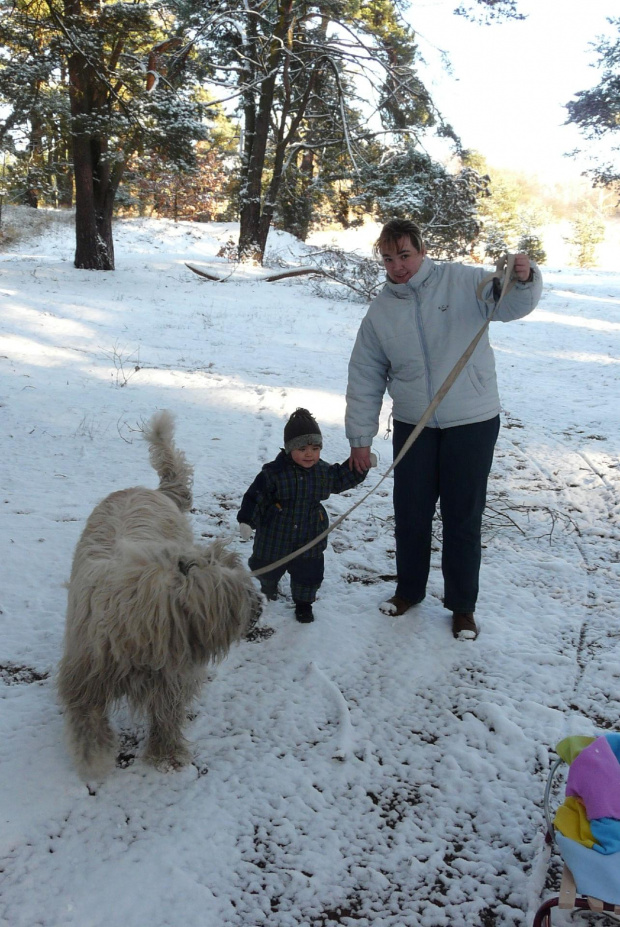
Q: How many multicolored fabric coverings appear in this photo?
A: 1